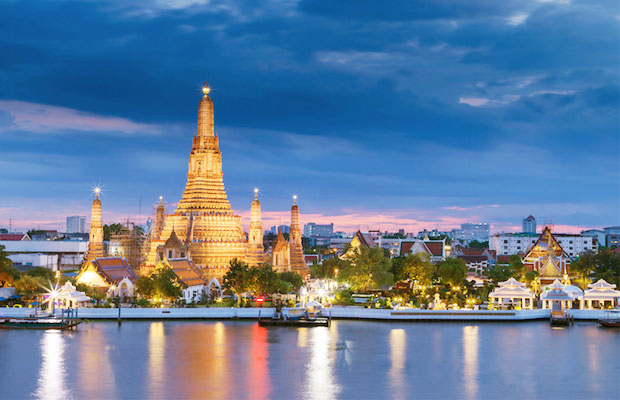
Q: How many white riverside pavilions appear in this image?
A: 4